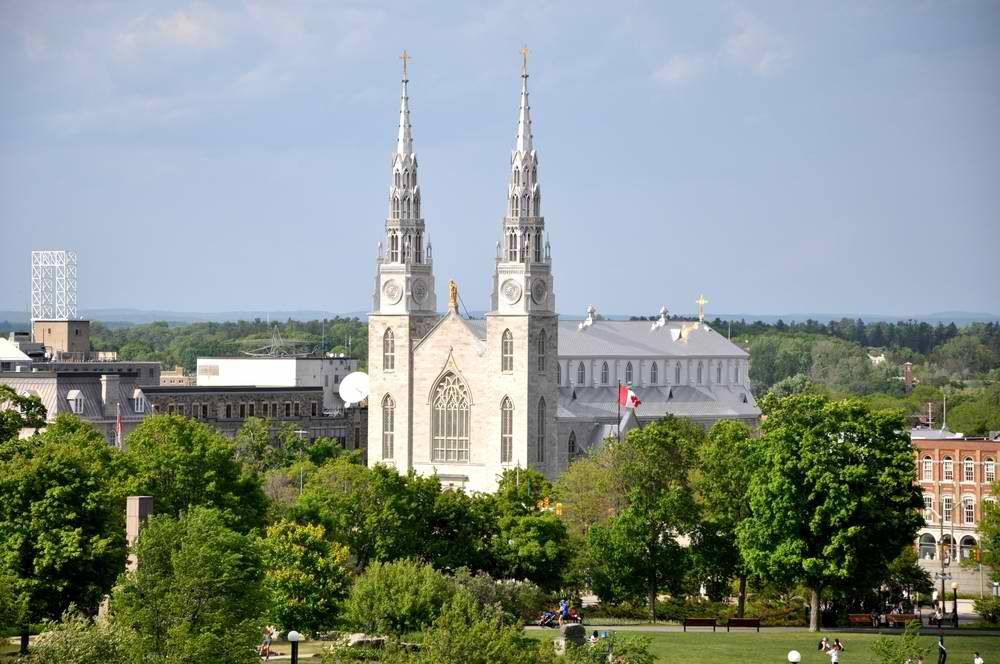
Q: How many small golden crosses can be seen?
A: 3